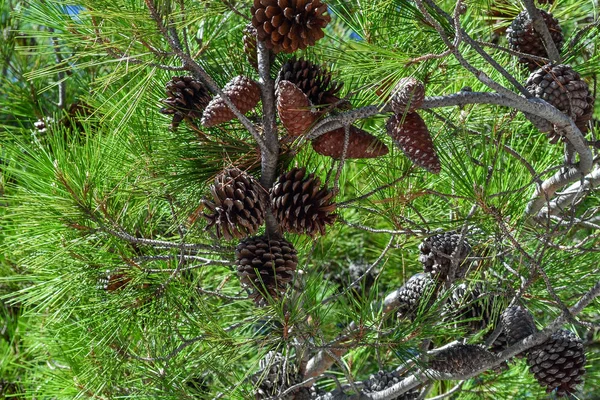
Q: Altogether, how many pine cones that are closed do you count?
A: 5